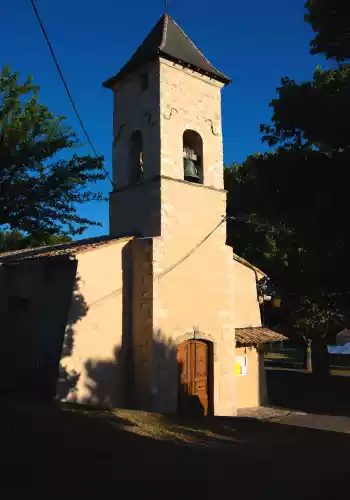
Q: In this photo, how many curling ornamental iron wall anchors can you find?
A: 4